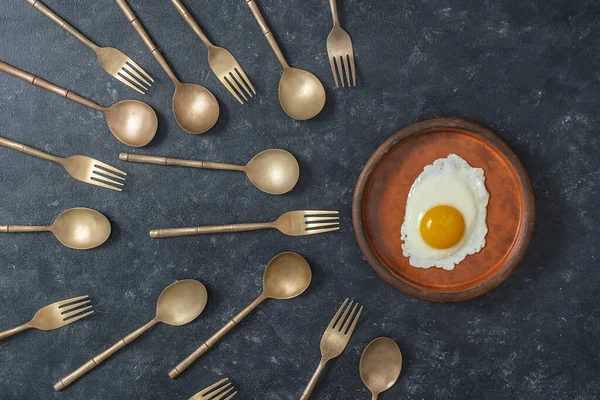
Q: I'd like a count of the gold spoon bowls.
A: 8